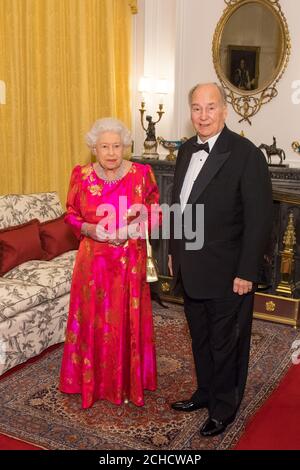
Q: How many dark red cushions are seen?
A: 2